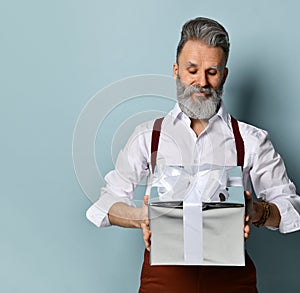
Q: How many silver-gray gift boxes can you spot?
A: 1